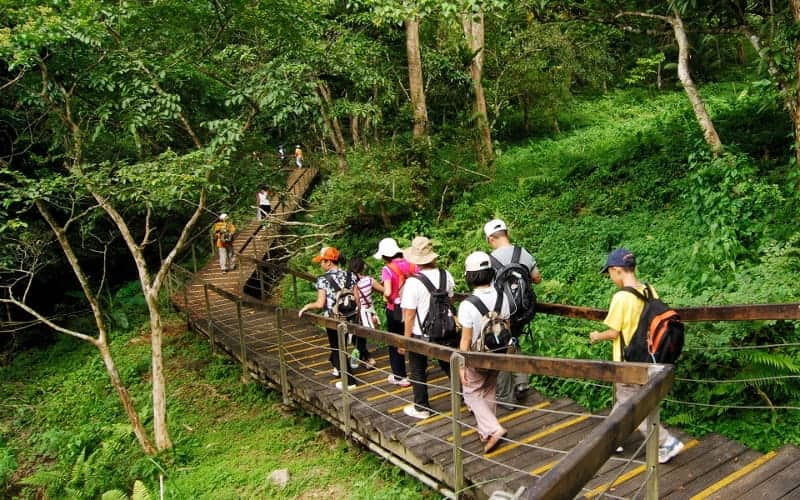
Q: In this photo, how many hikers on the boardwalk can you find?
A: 11